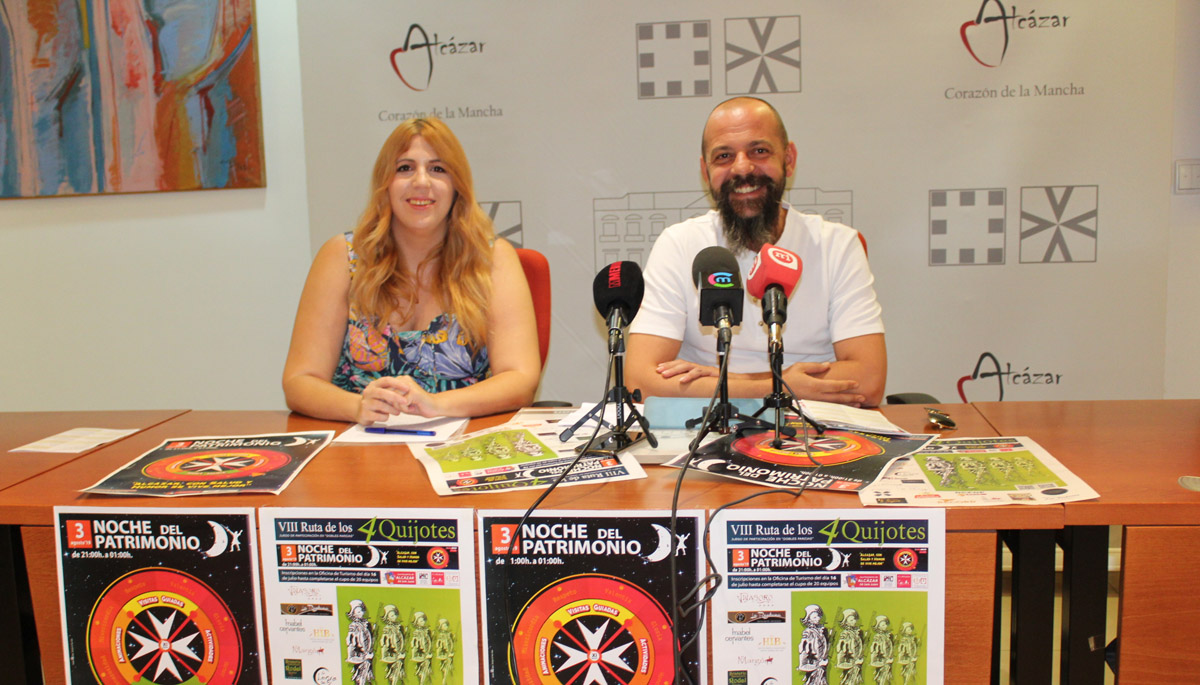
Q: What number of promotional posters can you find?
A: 8